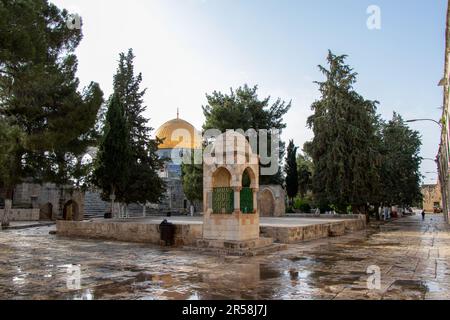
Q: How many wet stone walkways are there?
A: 1